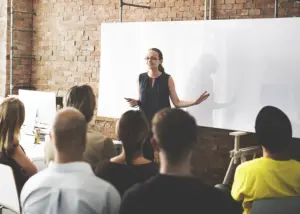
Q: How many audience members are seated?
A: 6